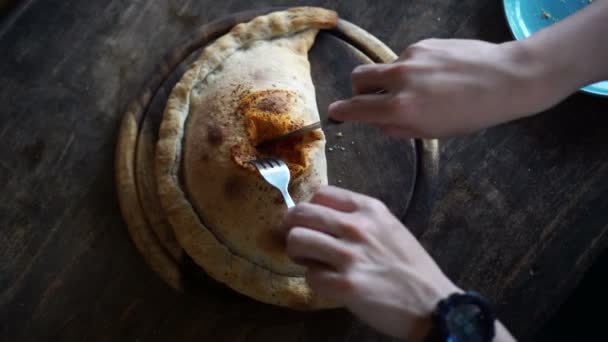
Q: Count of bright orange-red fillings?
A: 1